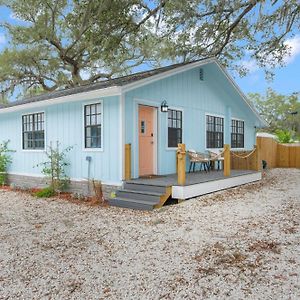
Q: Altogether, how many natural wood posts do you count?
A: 4